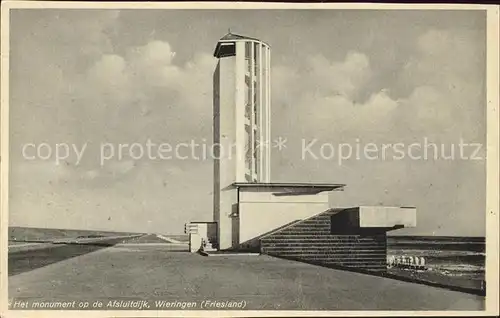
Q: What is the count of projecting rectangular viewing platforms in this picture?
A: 1